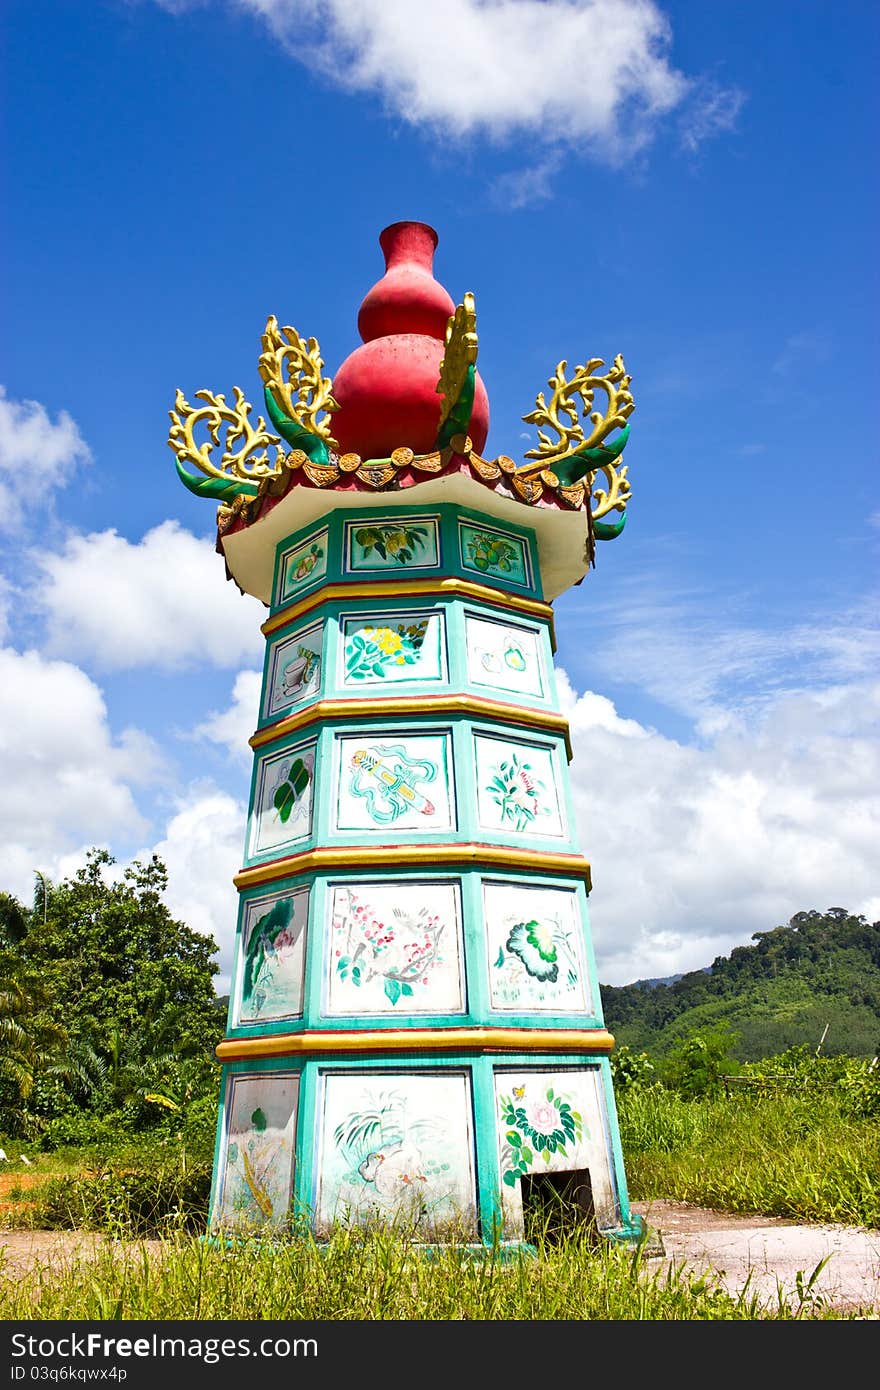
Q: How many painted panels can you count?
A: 15